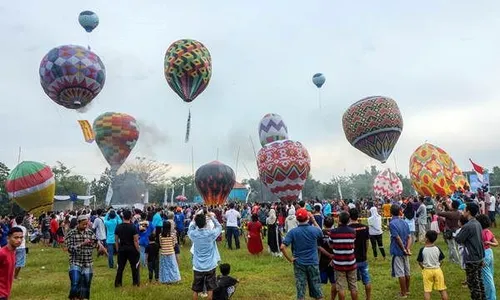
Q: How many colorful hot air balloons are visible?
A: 12